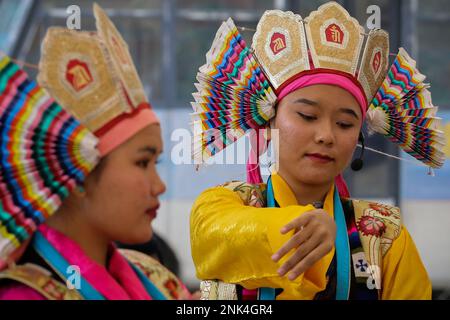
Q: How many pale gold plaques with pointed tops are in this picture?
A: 5